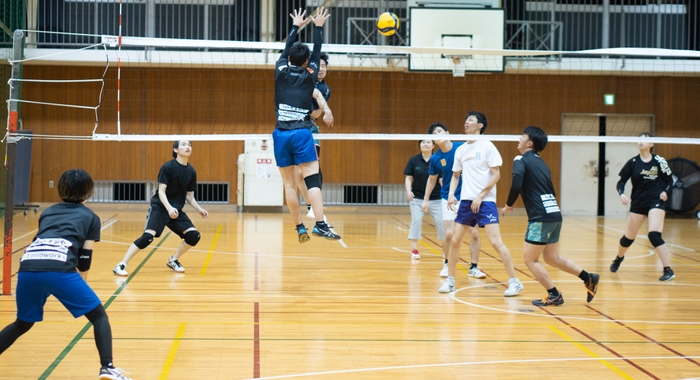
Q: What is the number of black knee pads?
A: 5